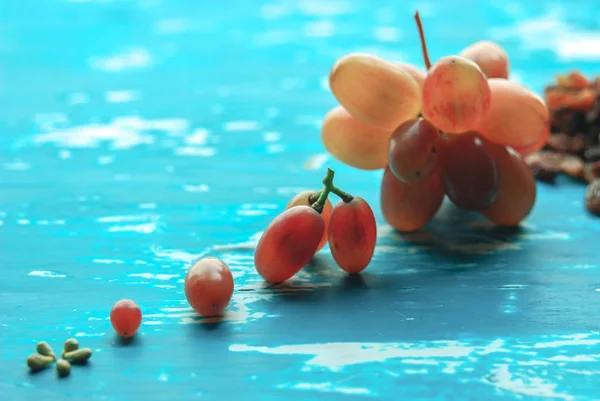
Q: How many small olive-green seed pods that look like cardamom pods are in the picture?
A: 5